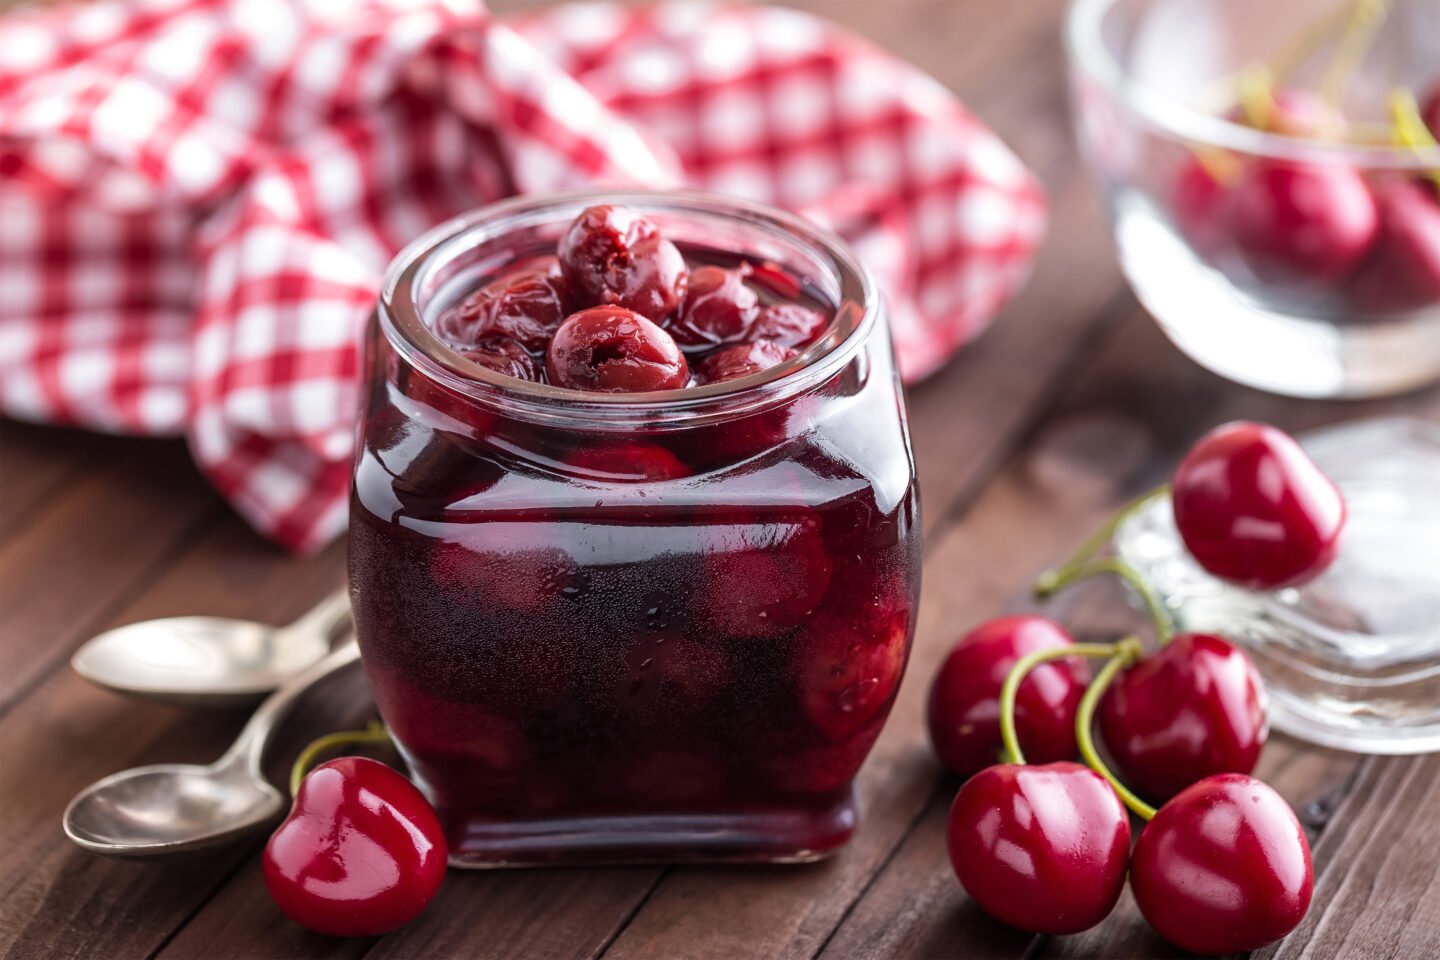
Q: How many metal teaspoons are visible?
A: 2